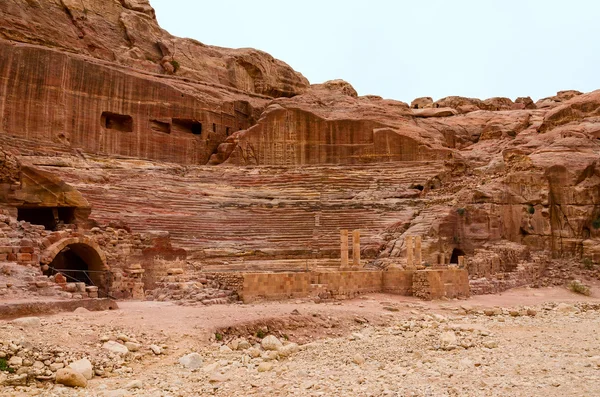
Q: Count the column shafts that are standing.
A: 4